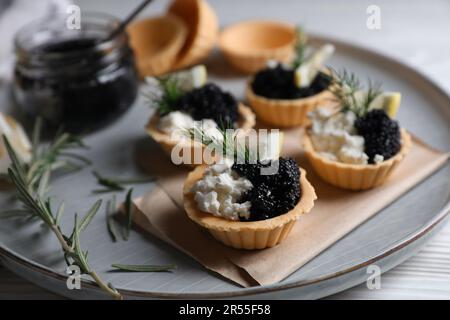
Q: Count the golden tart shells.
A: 7